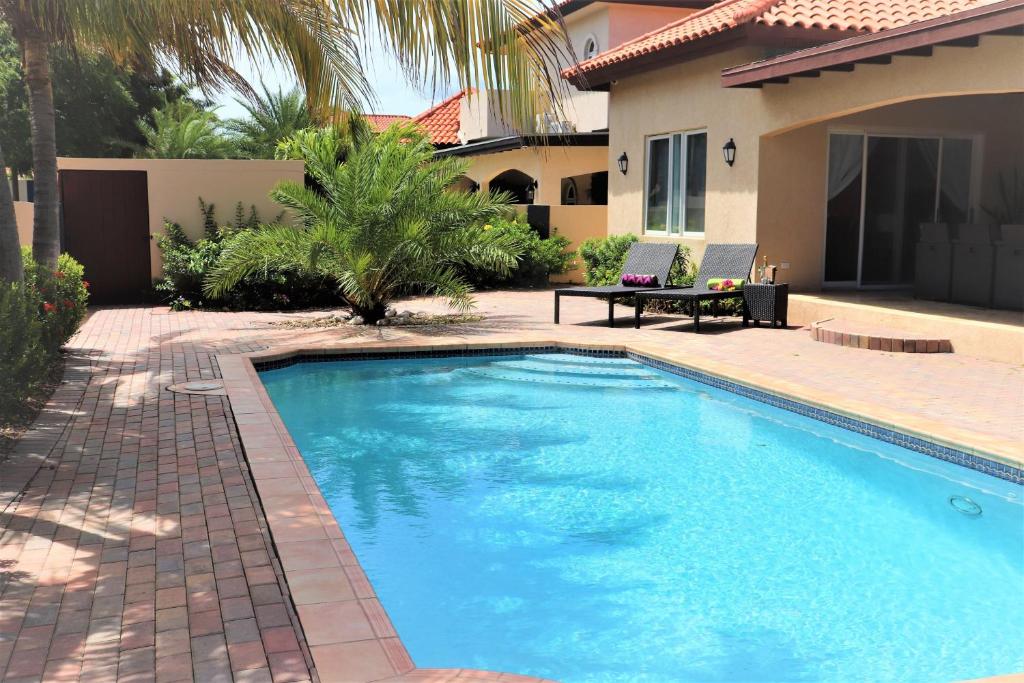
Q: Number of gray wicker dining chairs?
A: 3